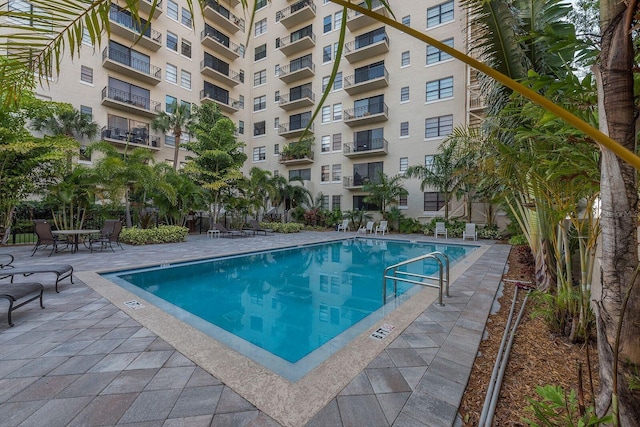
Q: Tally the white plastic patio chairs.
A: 5